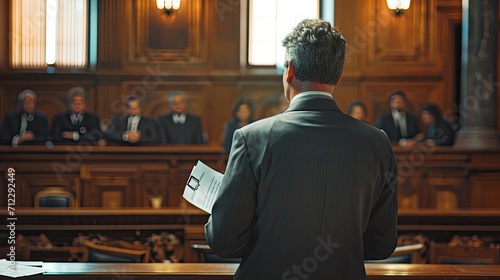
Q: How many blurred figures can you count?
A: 8